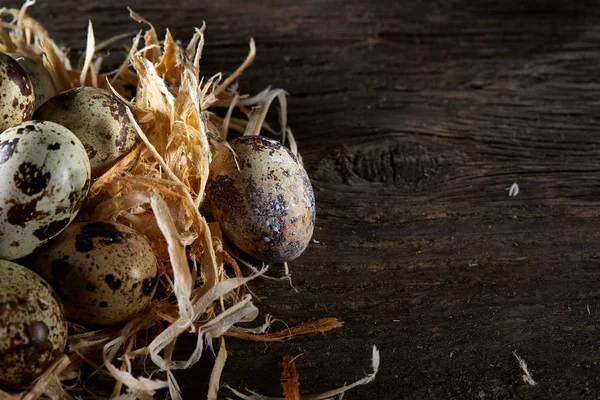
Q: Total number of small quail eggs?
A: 7